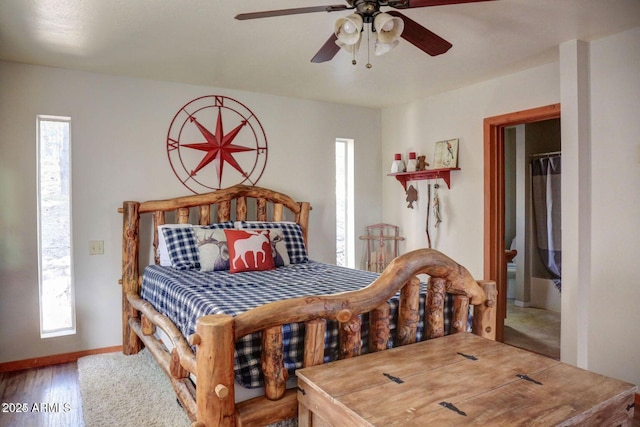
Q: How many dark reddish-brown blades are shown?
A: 4